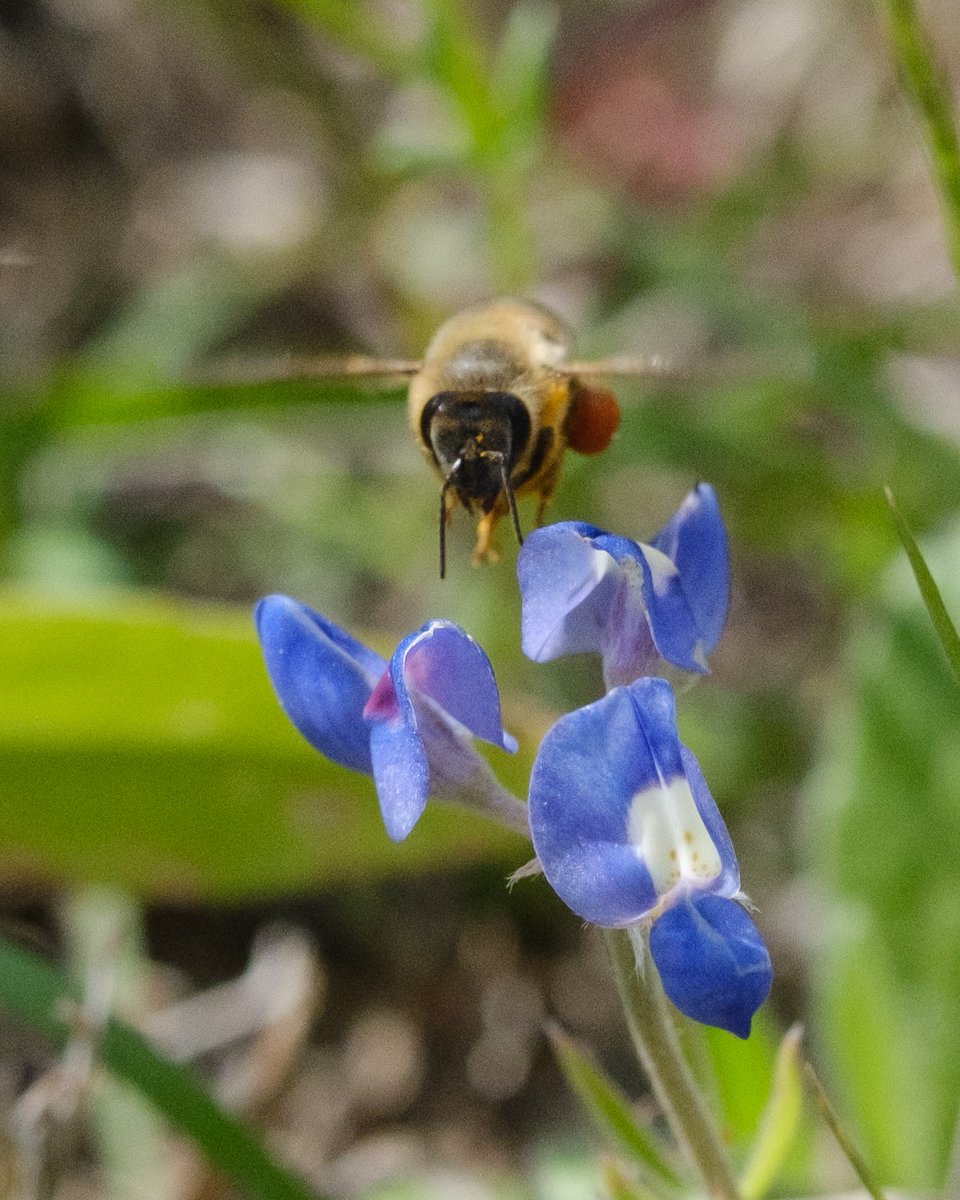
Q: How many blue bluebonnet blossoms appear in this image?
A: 3